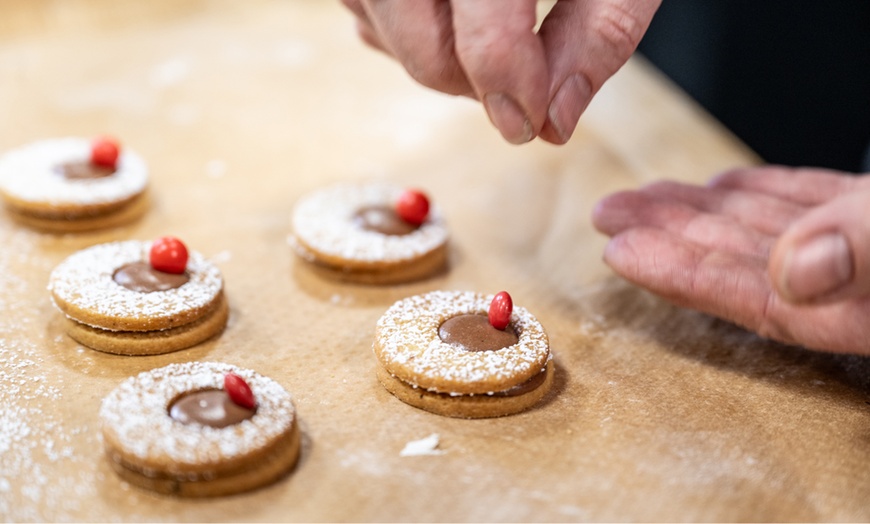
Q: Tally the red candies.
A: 5